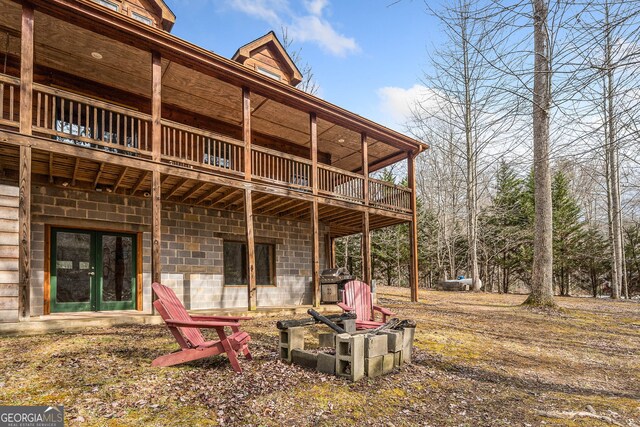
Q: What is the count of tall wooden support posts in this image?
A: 6